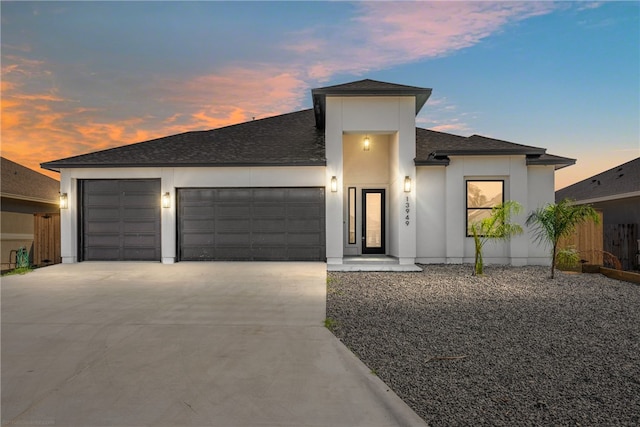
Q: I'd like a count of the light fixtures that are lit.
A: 5